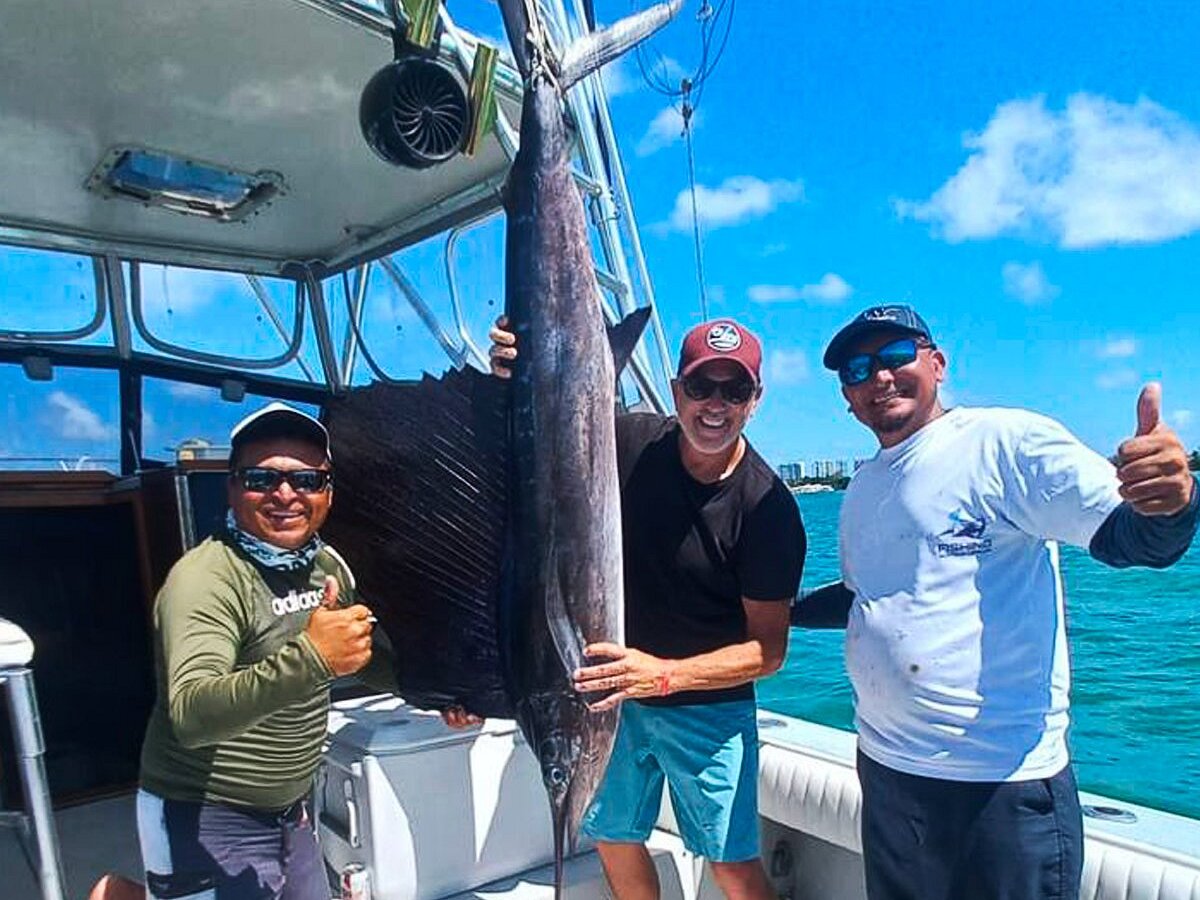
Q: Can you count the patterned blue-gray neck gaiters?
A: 1